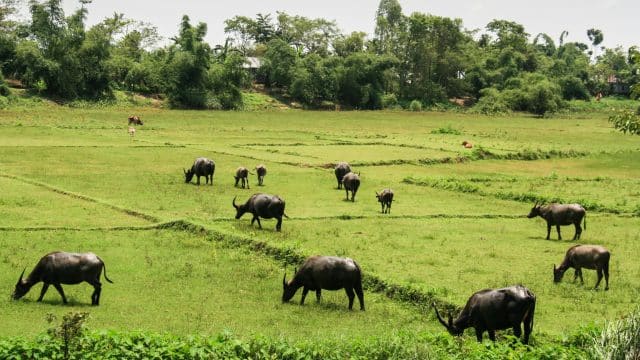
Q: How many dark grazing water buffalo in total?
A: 12